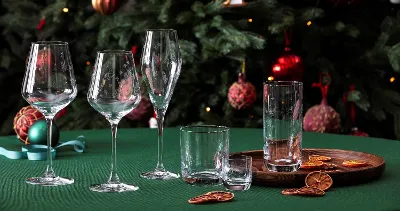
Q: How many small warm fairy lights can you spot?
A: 7